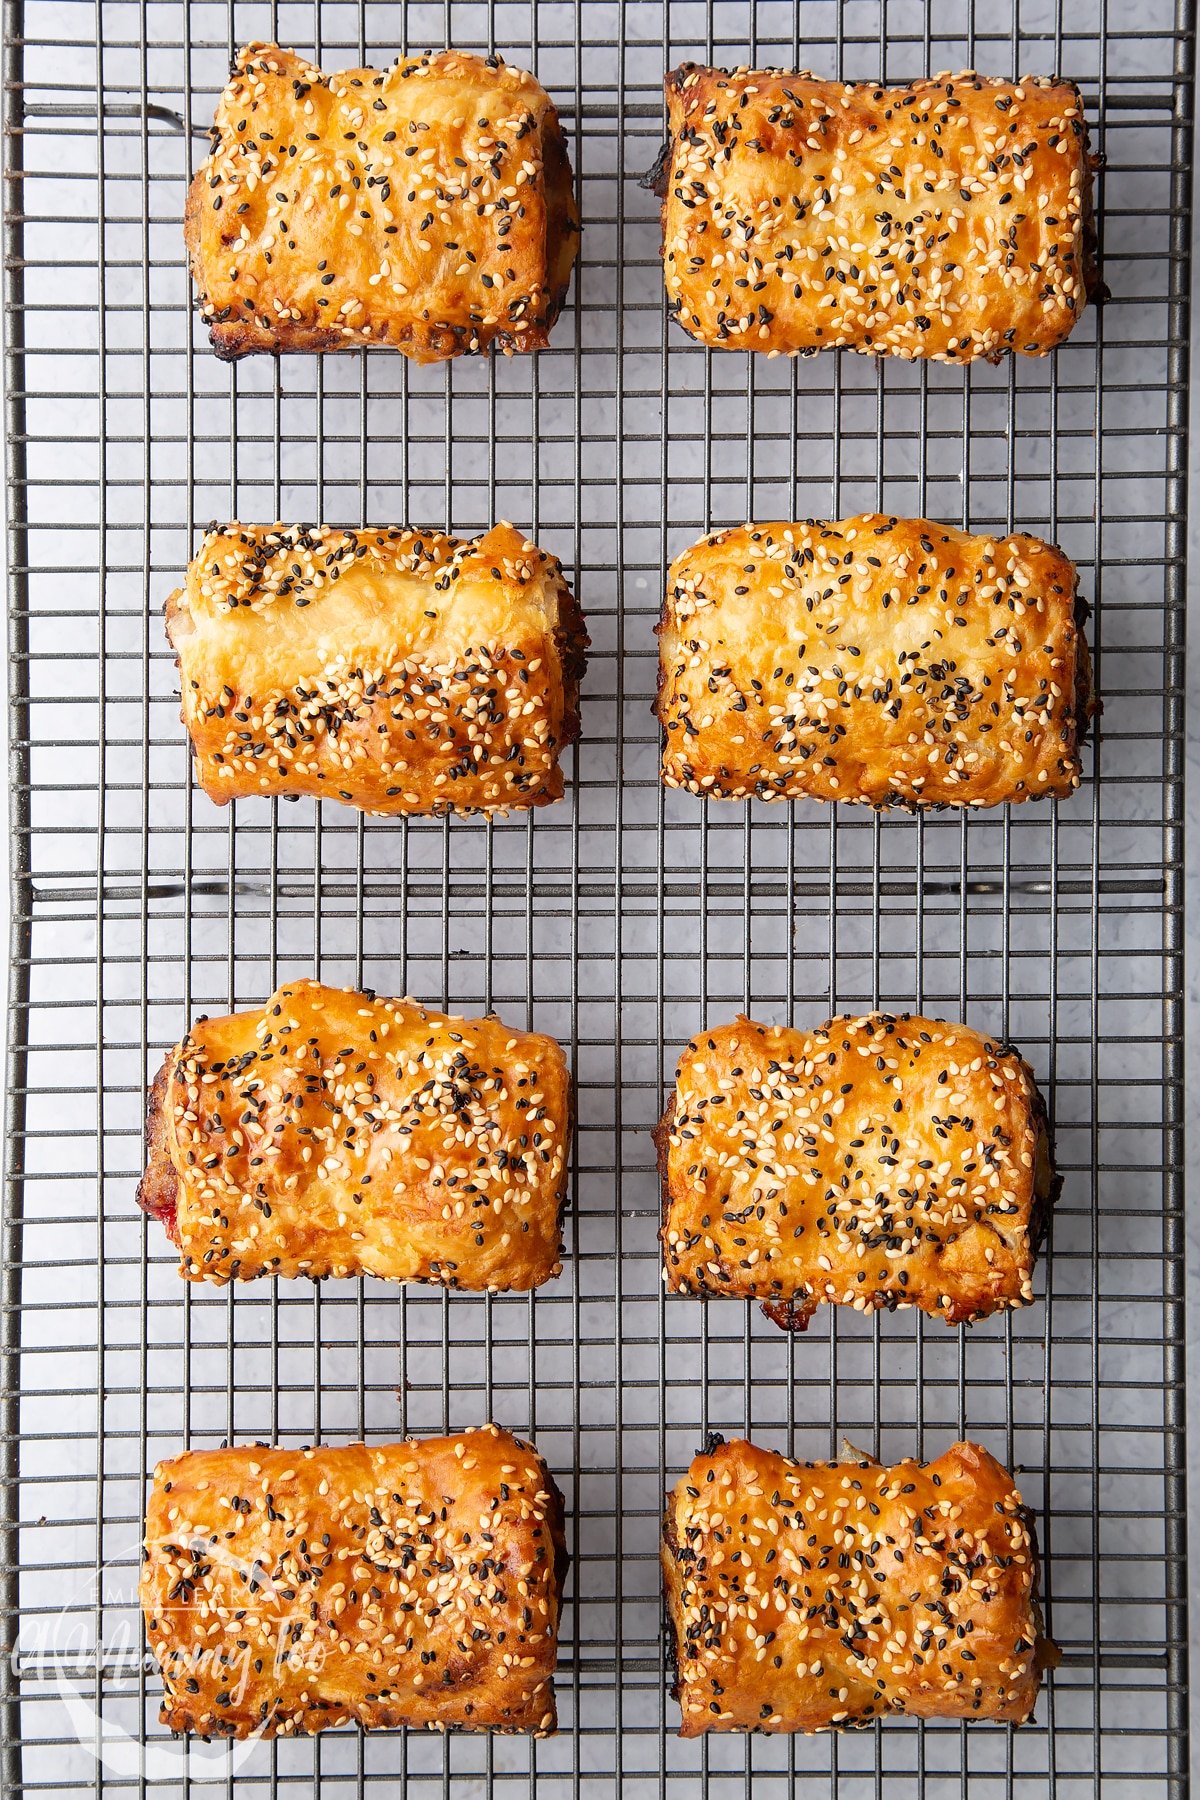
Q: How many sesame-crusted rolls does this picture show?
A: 8